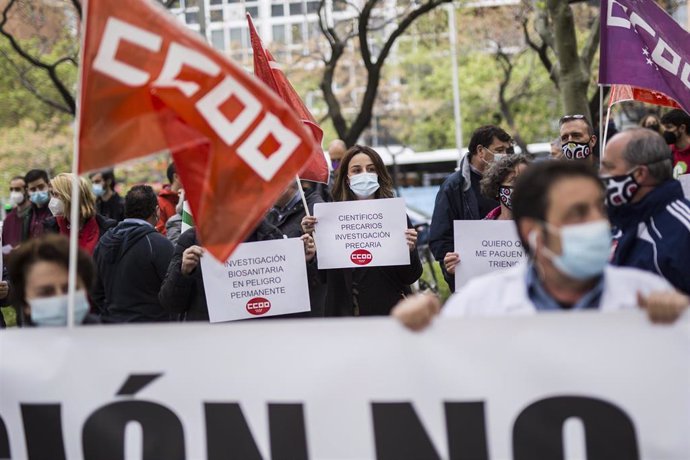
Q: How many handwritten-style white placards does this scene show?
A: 3